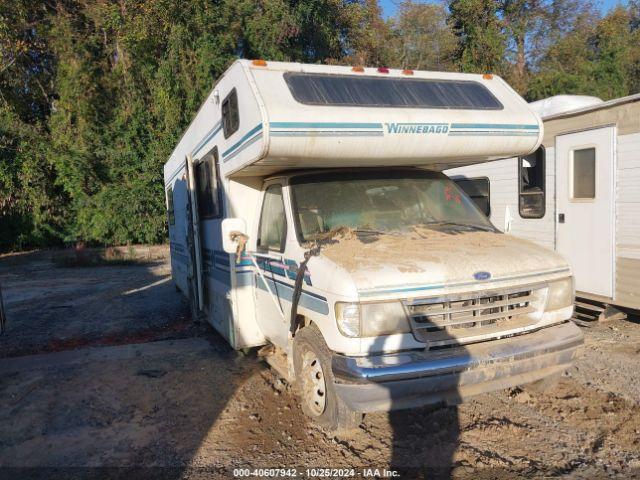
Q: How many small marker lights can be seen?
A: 5